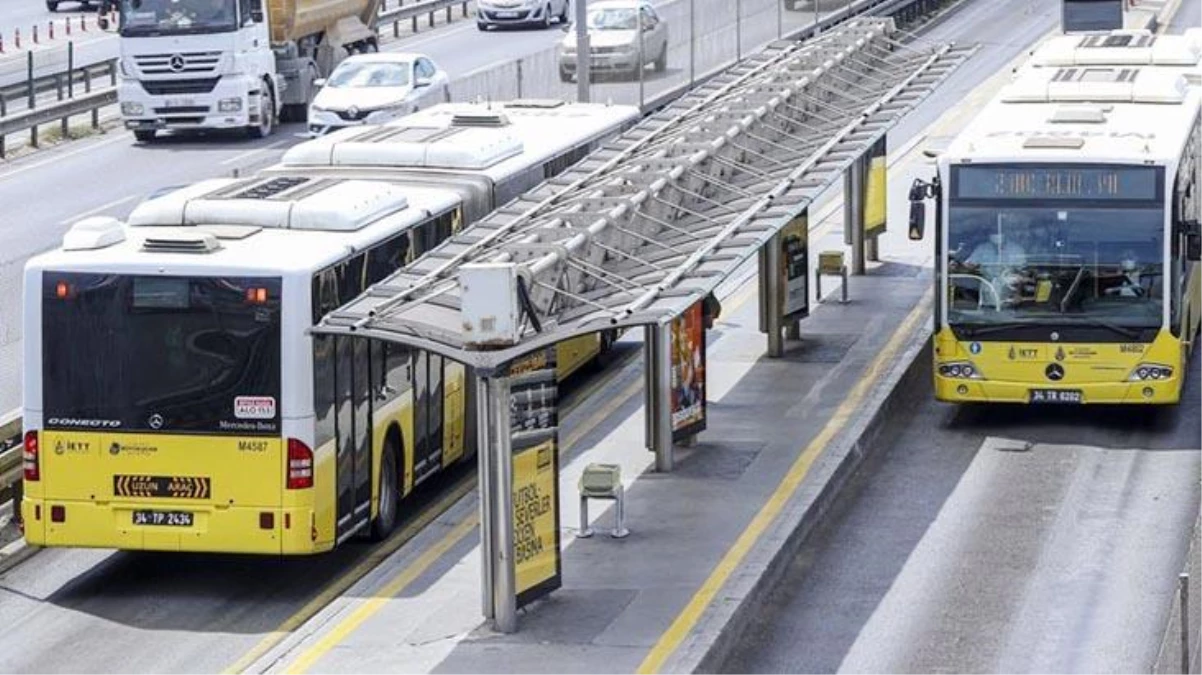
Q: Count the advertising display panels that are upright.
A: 4